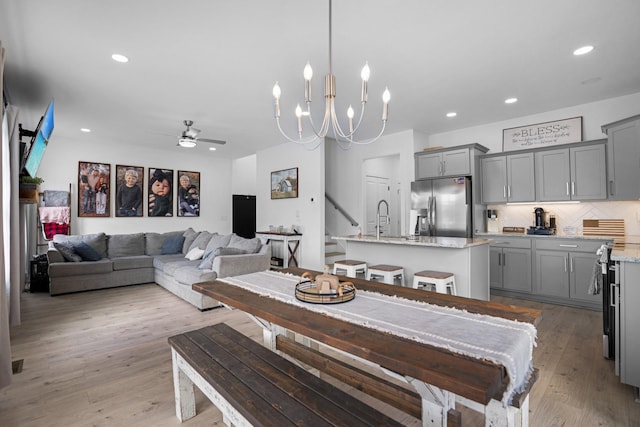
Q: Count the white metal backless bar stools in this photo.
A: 3